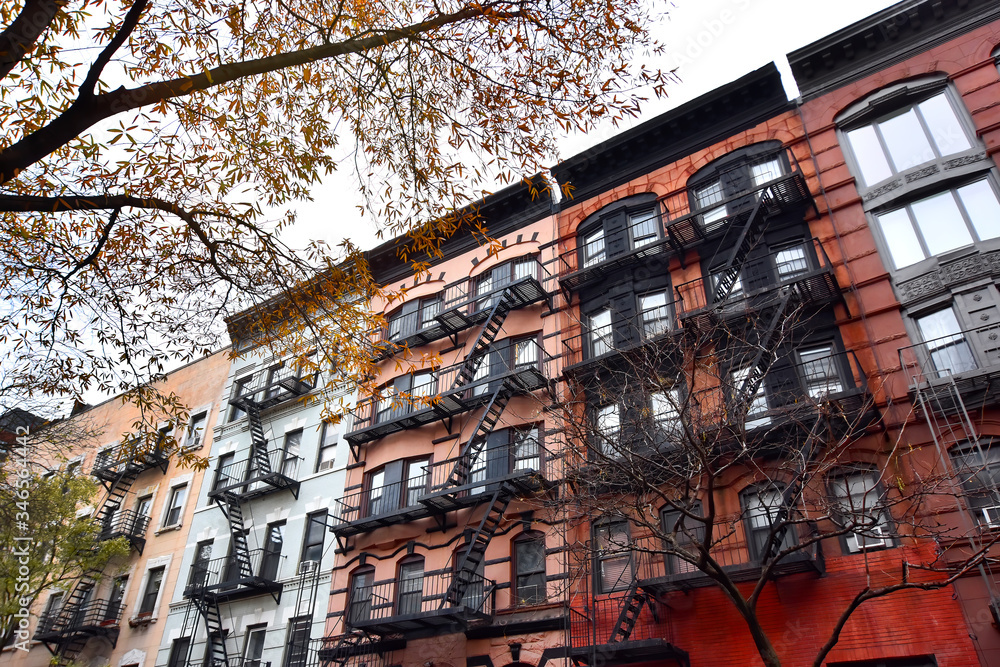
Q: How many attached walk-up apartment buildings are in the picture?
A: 5